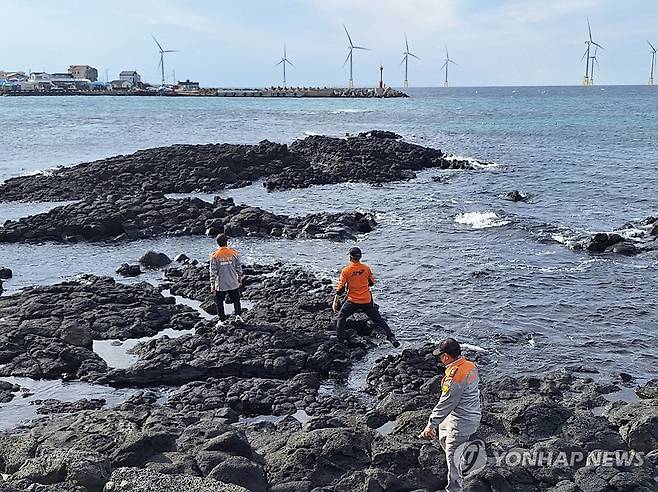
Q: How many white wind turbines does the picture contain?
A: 8